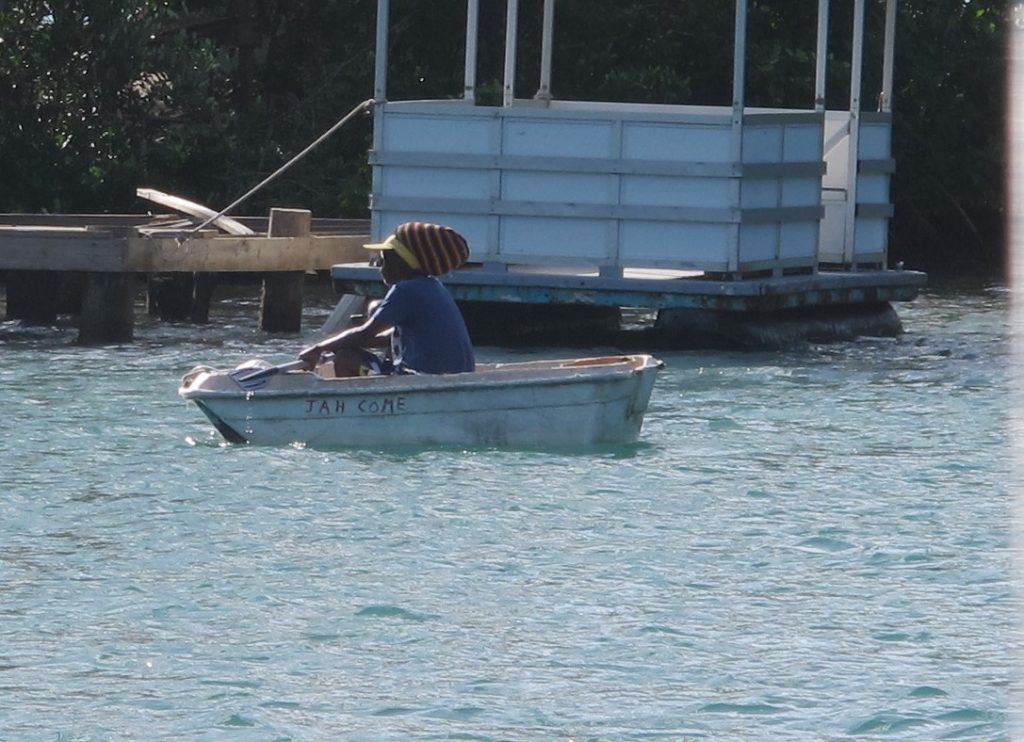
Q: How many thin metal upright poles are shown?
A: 8